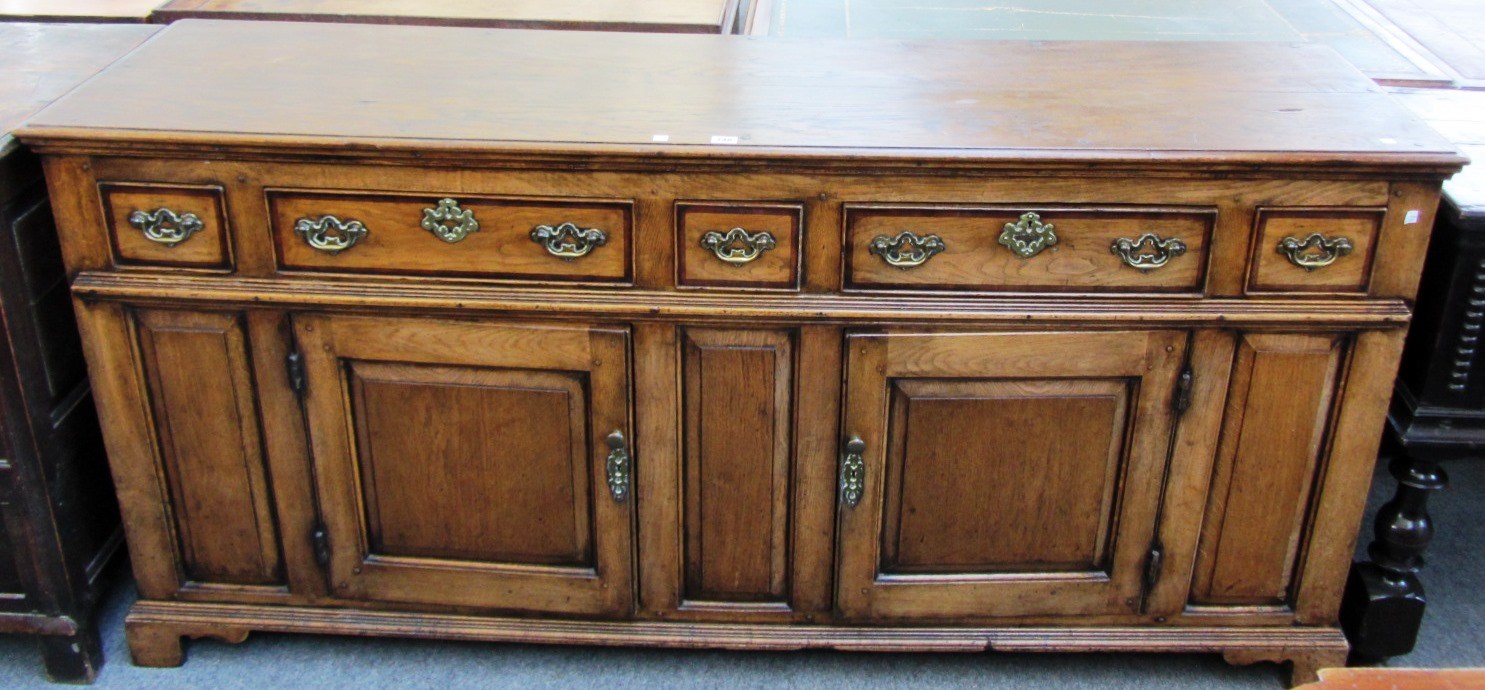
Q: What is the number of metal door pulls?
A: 2